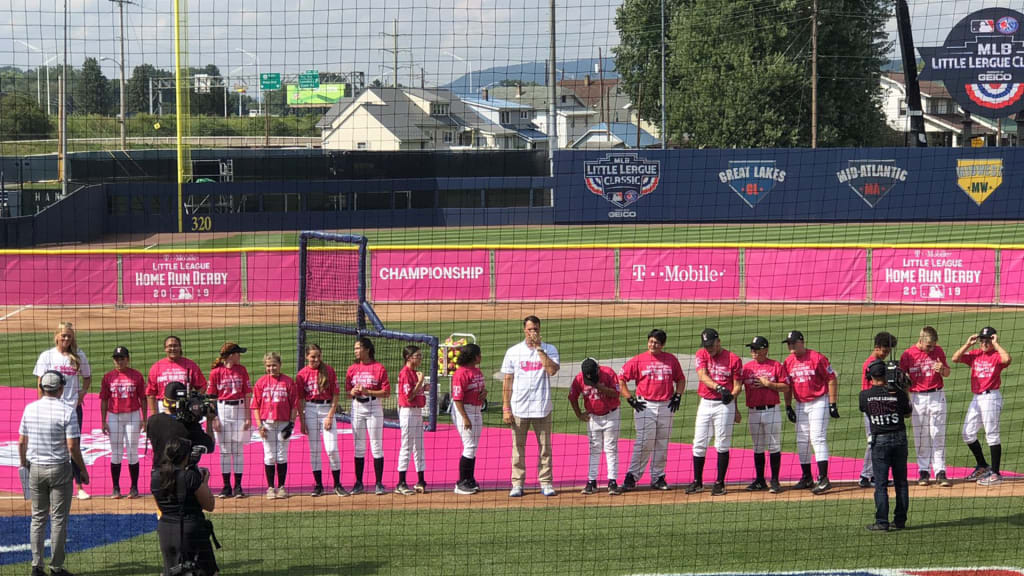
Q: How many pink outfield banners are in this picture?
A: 9